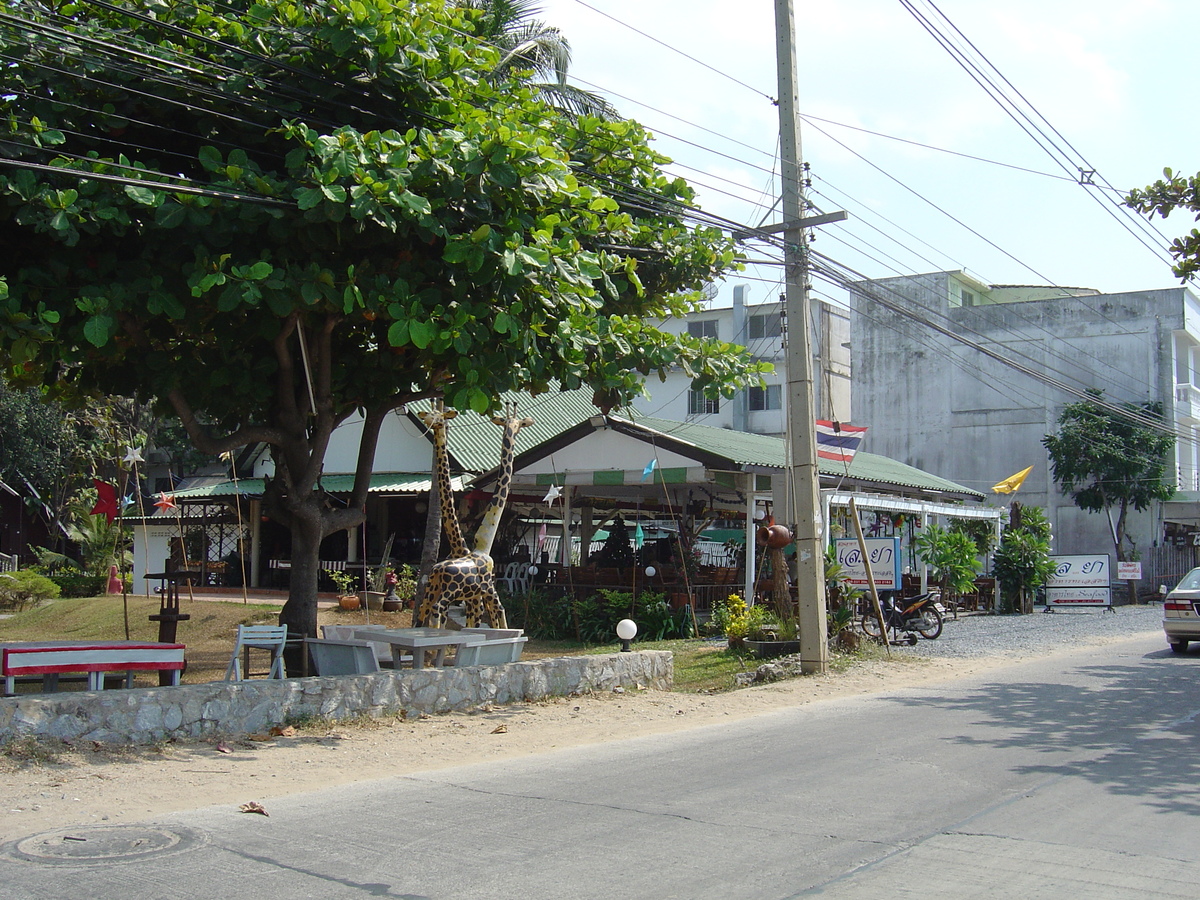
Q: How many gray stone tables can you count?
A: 1